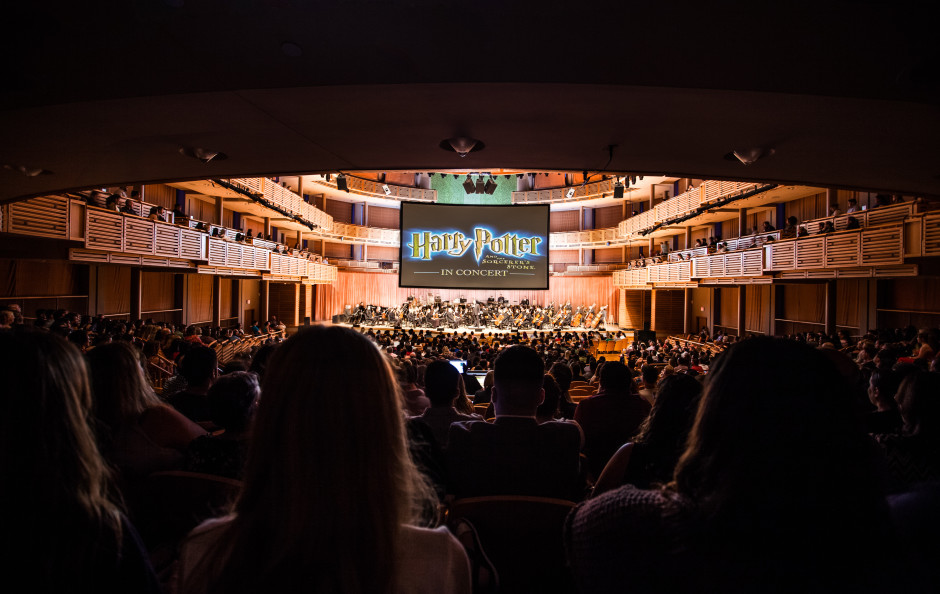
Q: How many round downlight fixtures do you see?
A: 4